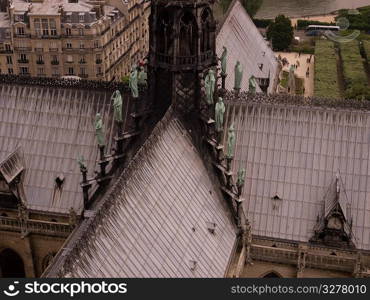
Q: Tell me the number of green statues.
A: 12